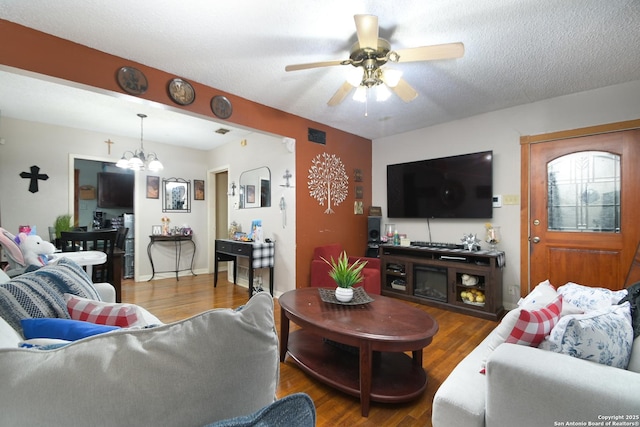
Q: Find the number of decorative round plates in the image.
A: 3